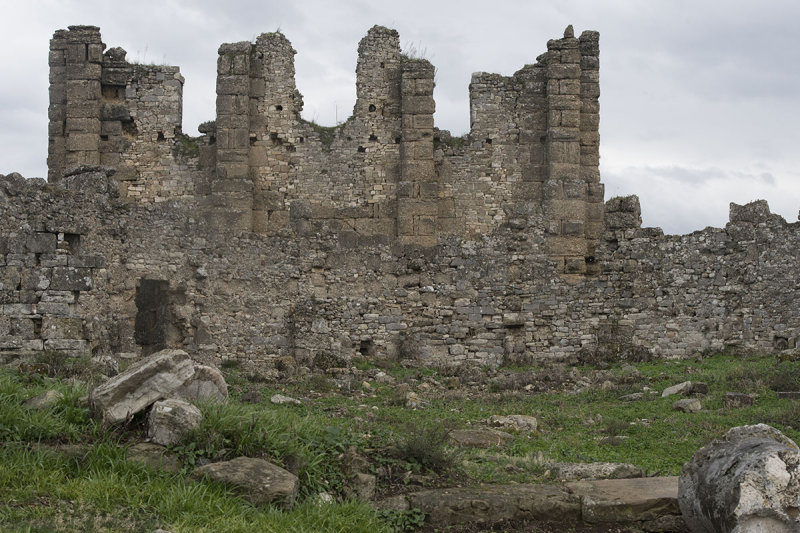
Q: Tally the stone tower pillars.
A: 4